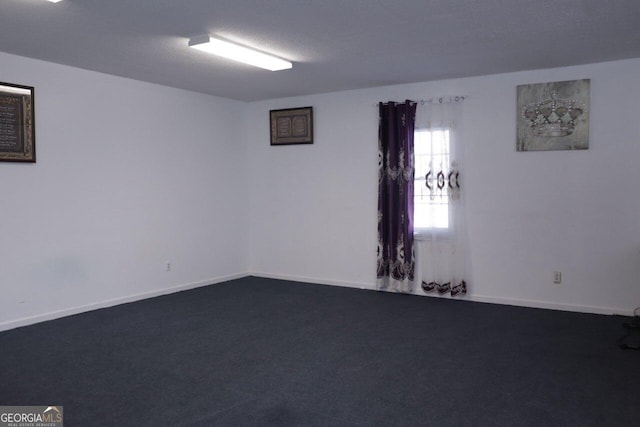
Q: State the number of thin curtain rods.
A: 1